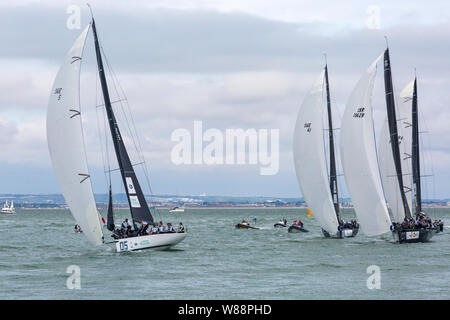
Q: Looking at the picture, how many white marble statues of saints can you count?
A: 0